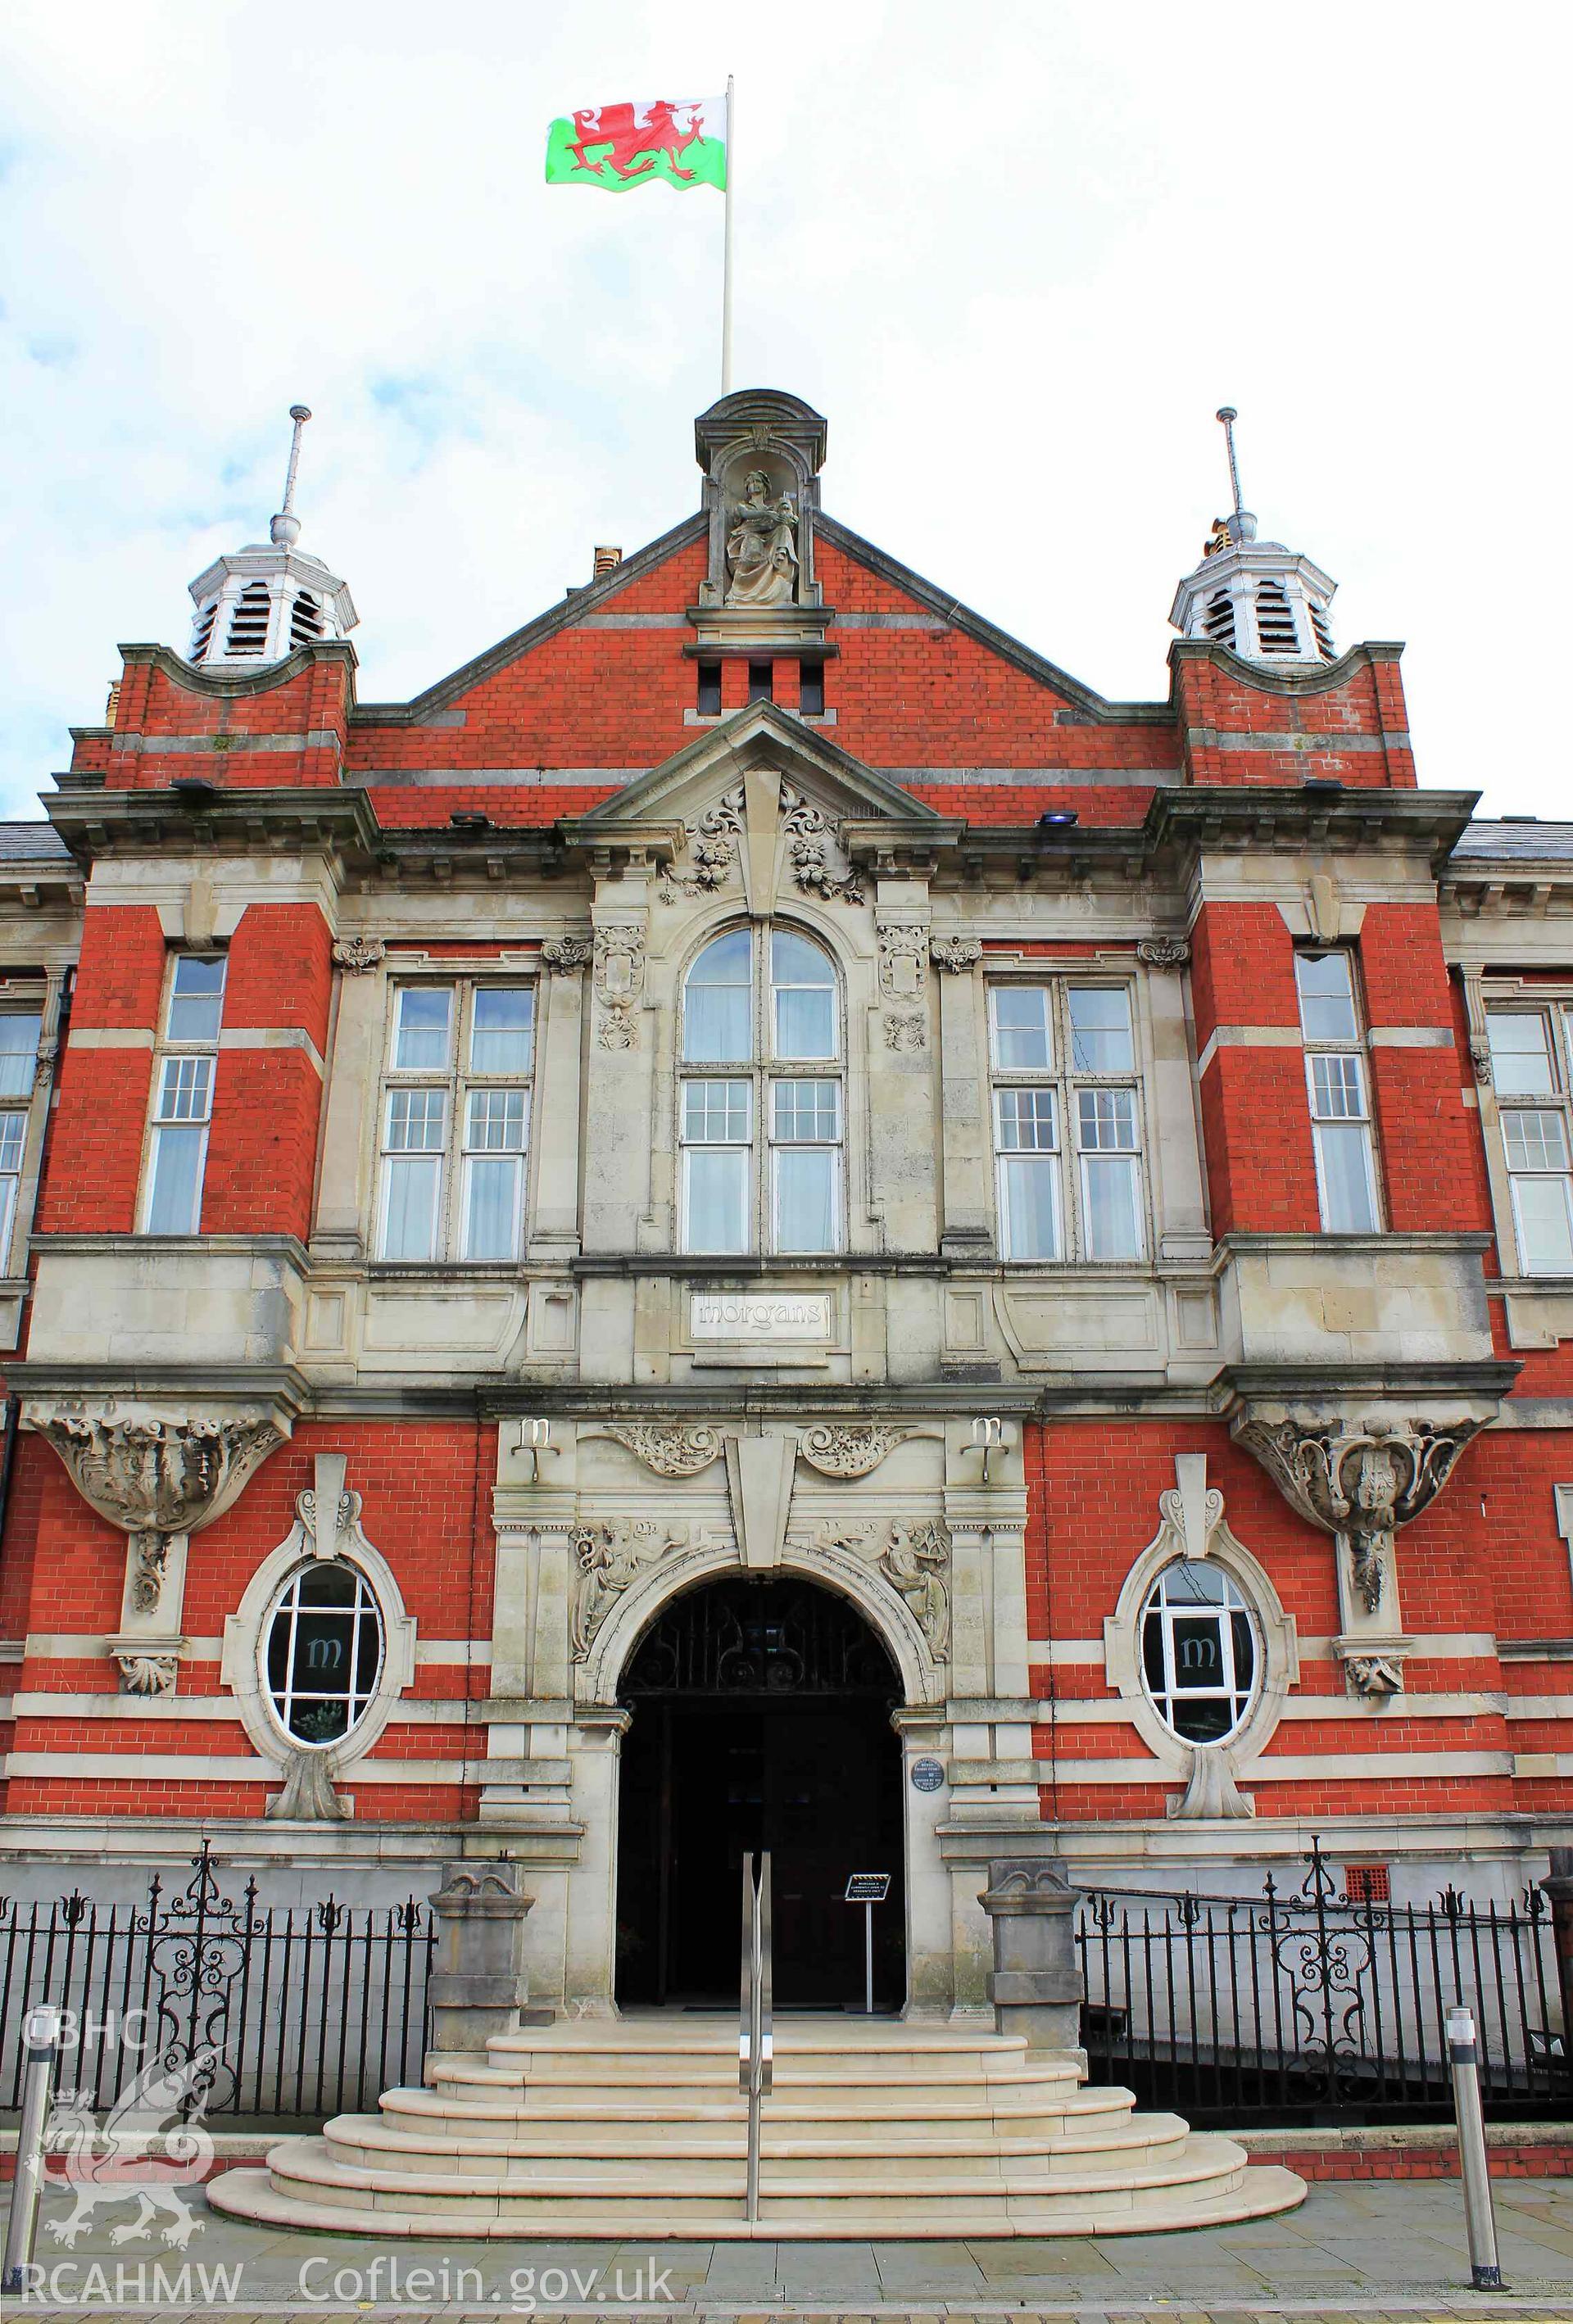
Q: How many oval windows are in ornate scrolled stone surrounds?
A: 2